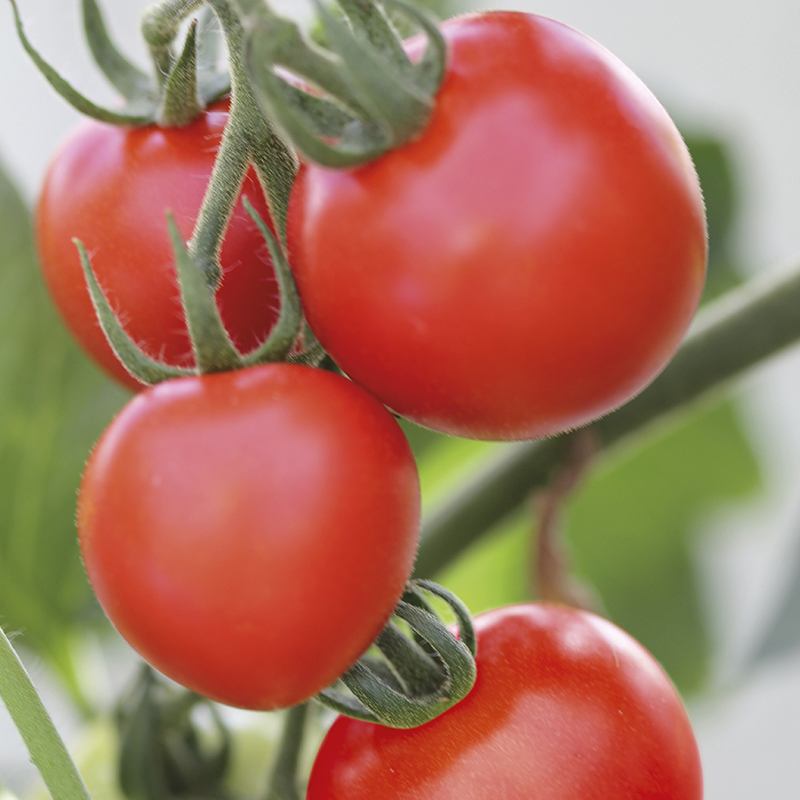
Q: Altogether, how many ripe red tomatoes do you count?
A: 4